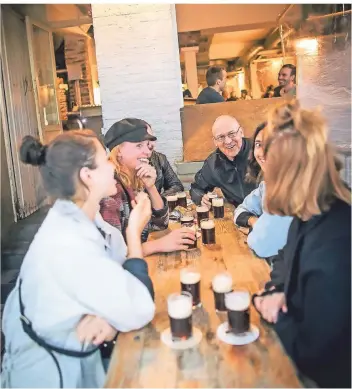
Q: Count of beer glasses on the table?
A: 12